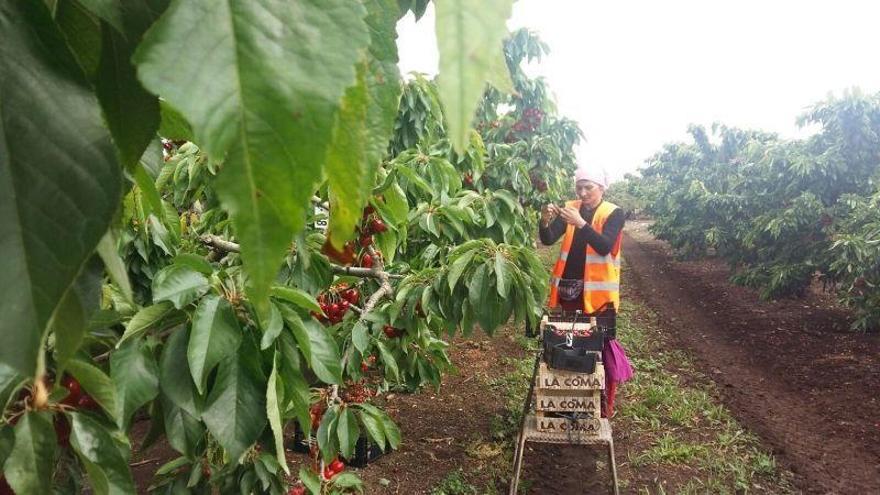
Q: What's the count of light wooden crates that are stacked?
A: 3